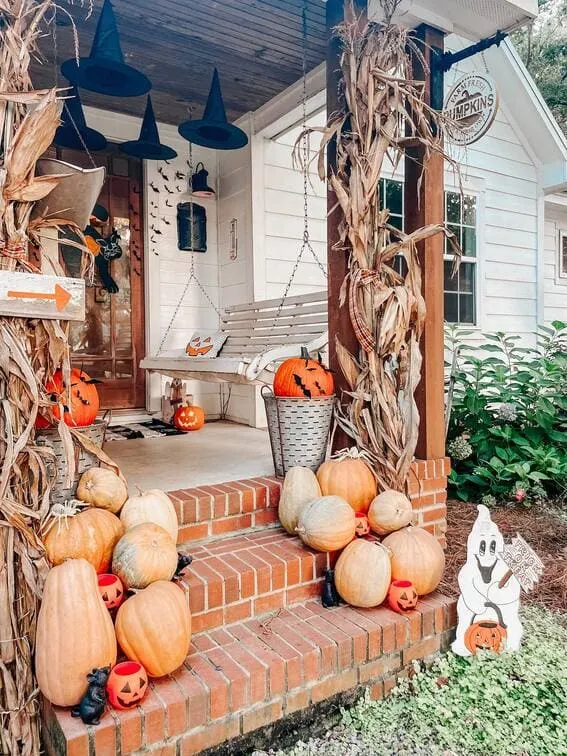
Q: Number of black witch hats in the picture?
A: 4